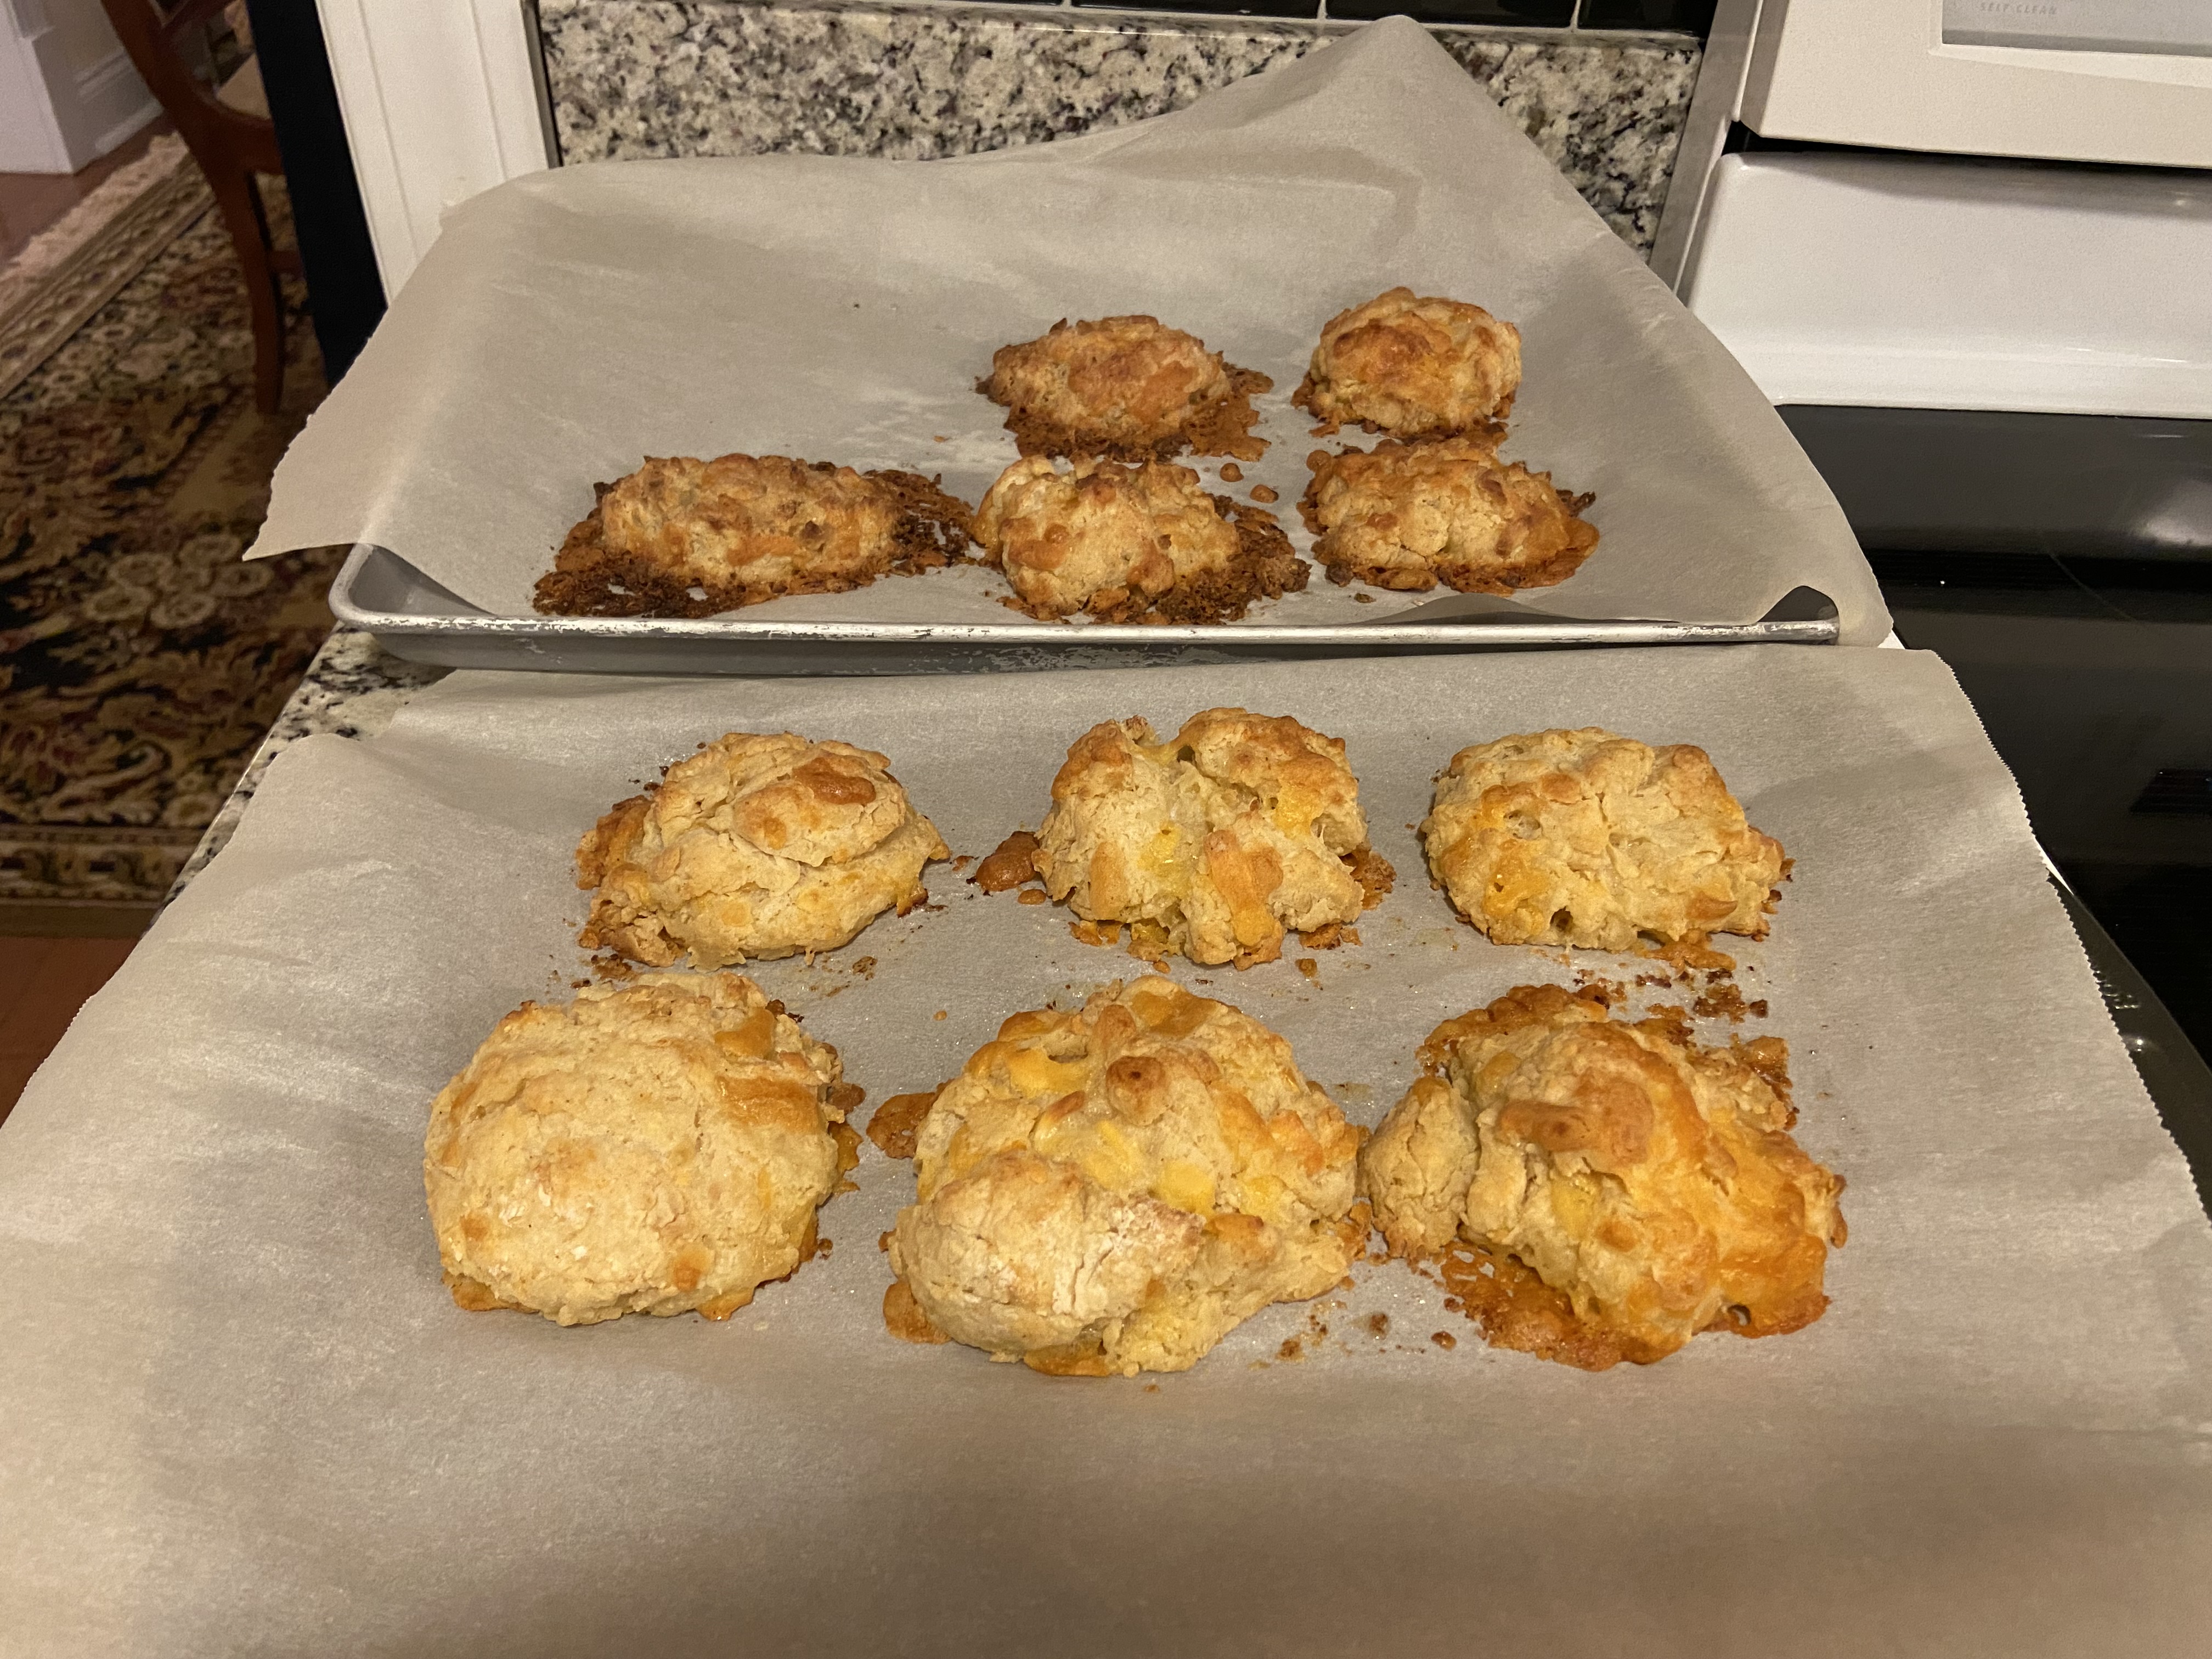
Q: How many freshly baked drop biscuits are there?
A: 11